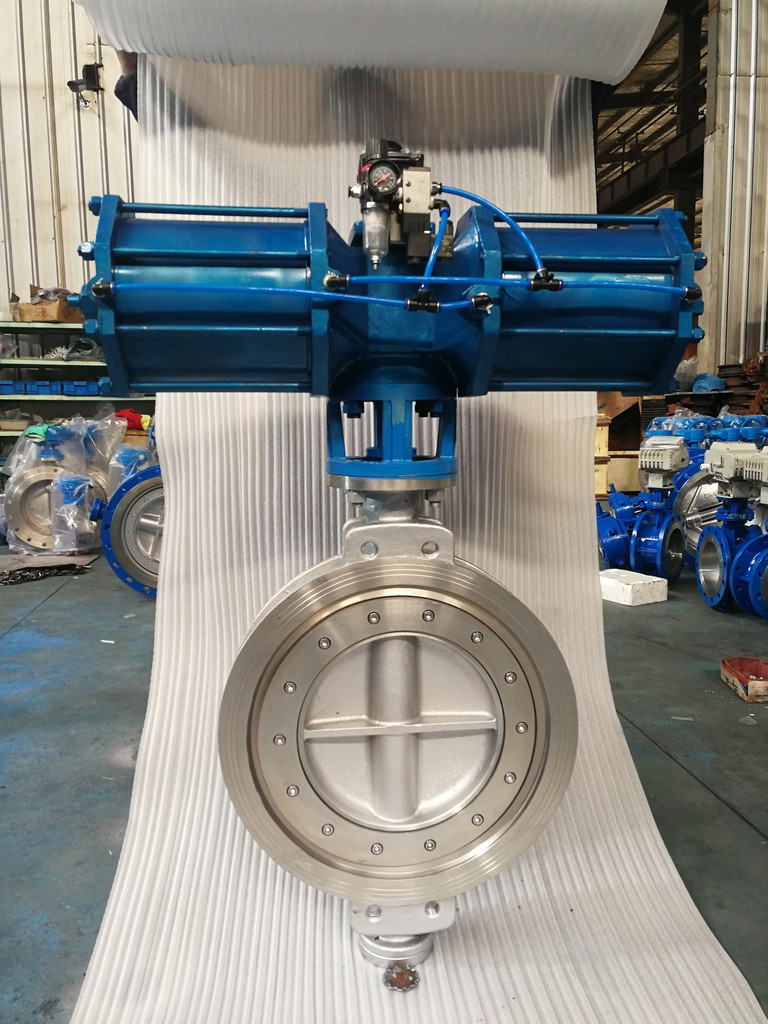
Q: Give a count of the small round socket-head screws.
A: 14